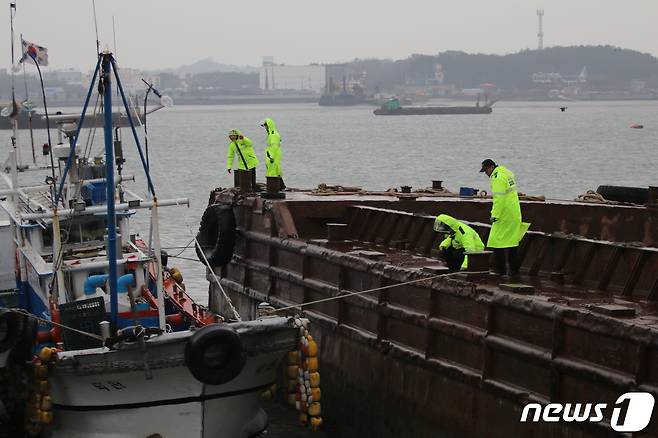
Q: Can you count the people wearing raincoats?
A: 4